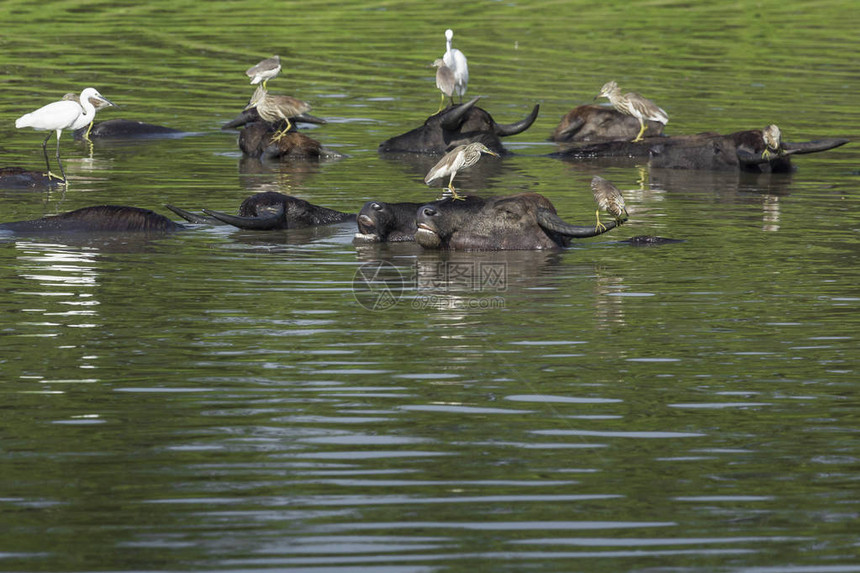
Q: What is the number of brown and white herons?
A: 8